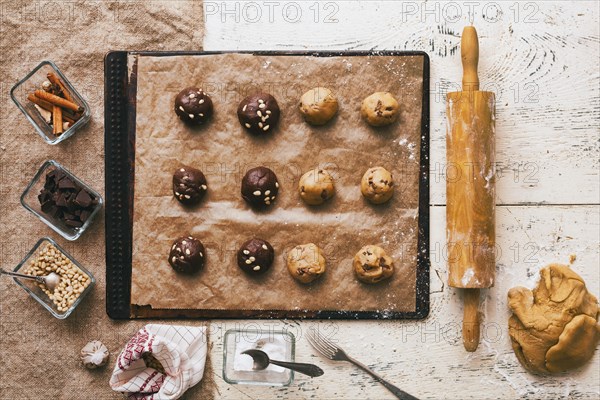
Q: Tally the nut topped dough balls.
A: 6